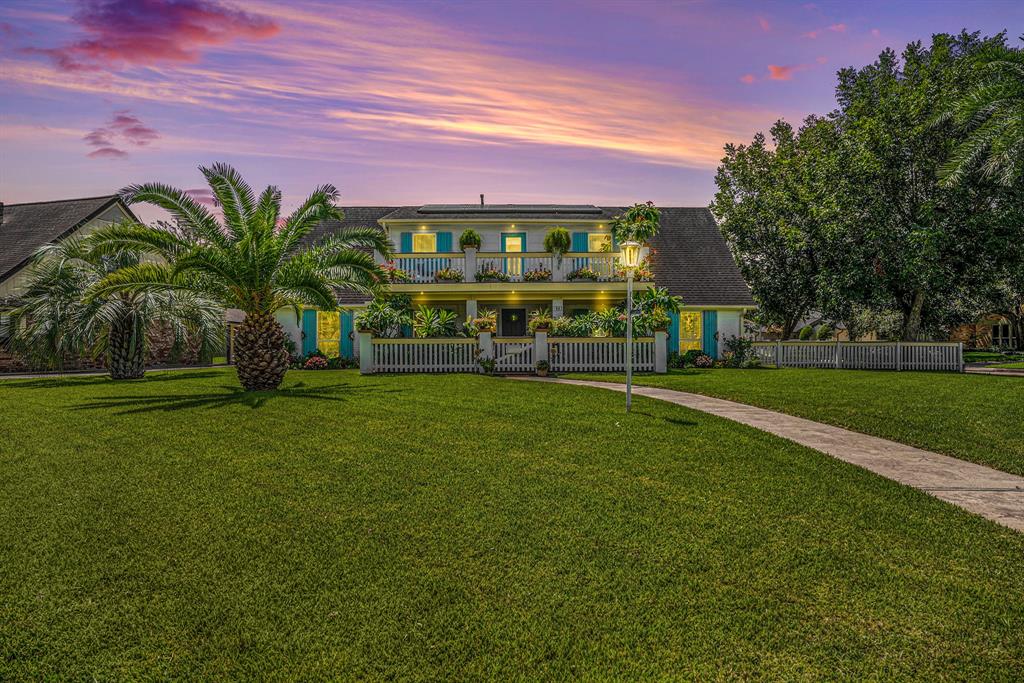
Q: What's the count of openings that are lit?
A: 5